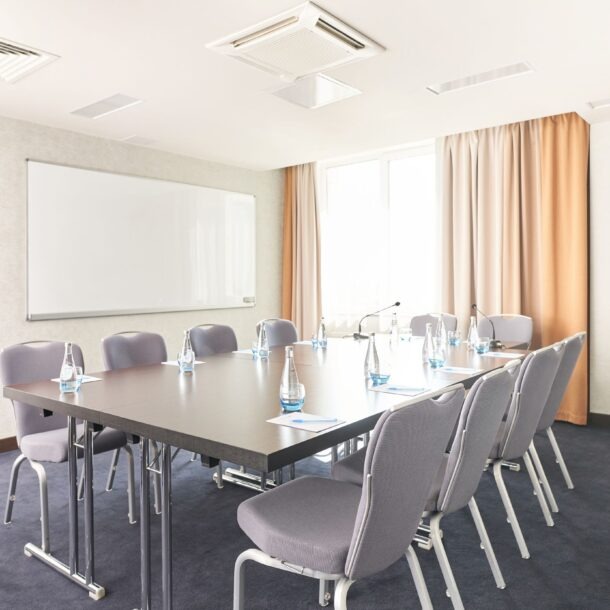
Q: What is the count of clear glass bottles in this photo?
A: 10